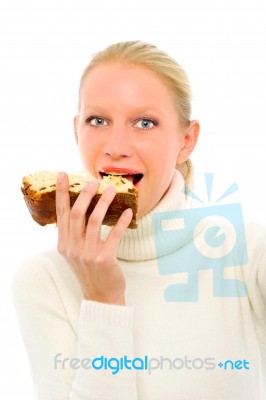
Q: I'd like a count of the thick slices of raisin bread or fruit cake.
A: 1